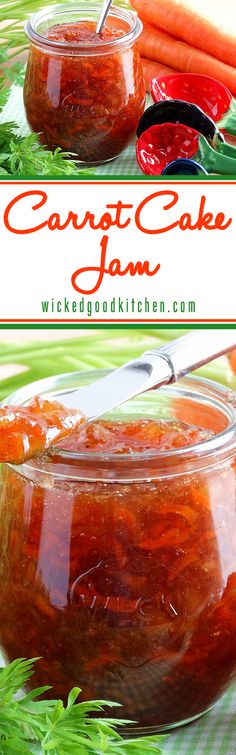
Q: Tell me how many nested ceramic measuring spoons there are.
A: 4